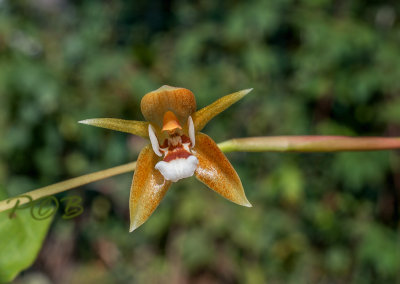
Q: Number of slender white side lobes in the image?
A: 2